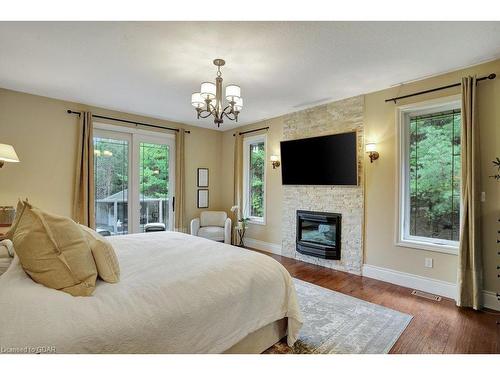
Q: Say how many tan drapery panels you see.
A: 4